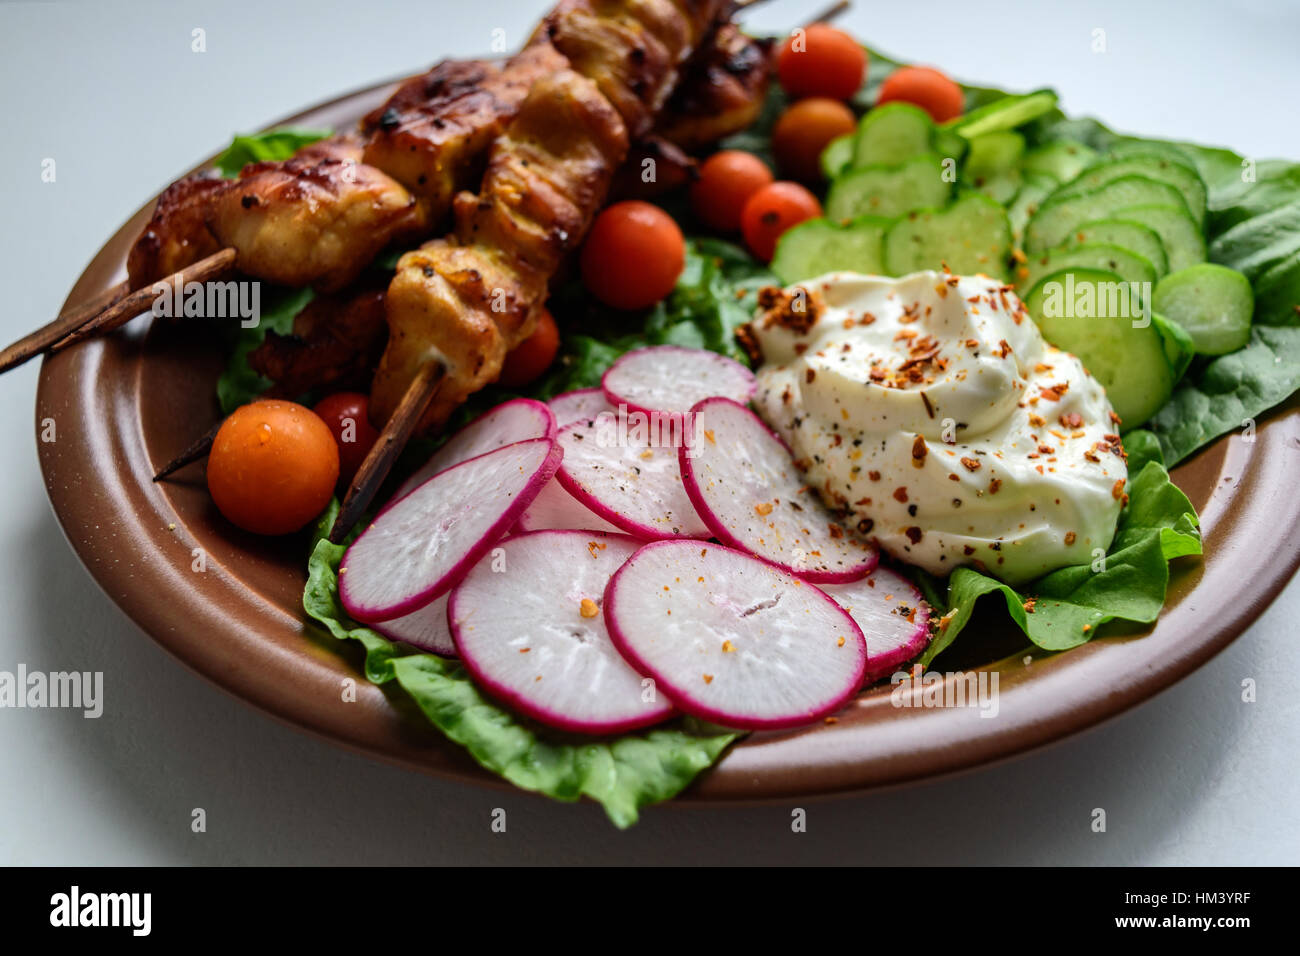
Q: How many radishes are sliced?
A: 11